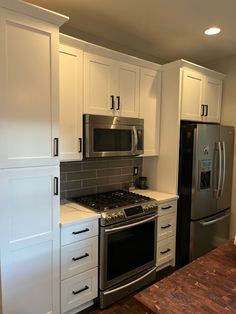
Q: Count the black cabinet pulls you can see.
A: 13